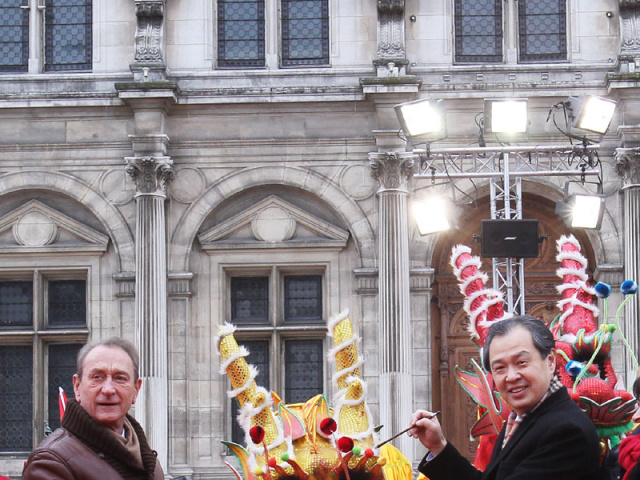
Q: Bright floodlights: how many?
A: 5